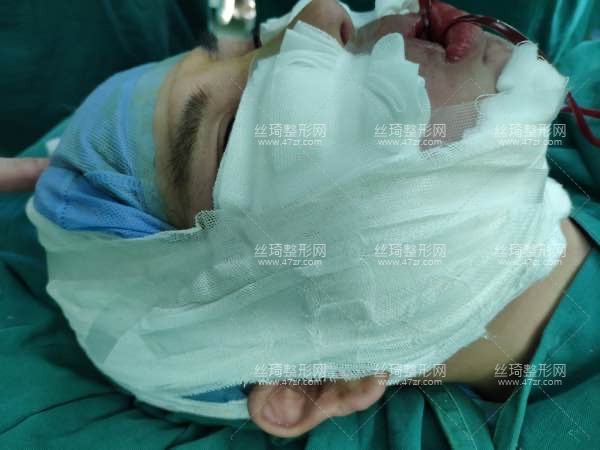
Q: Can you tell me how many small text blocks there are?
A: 9